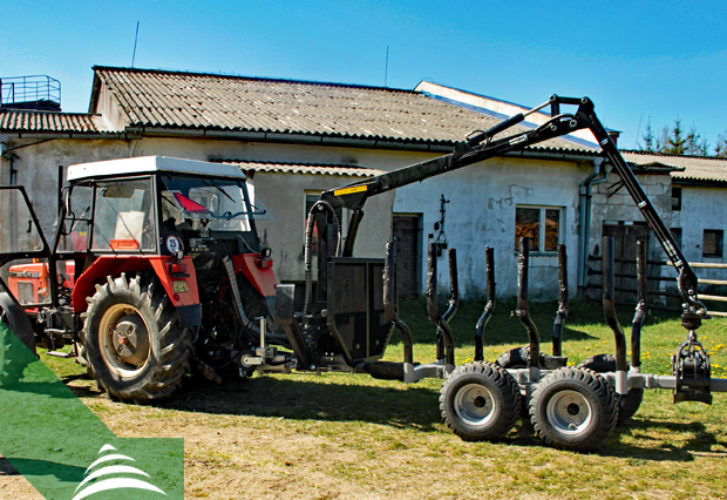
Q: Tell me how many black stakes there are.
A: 8